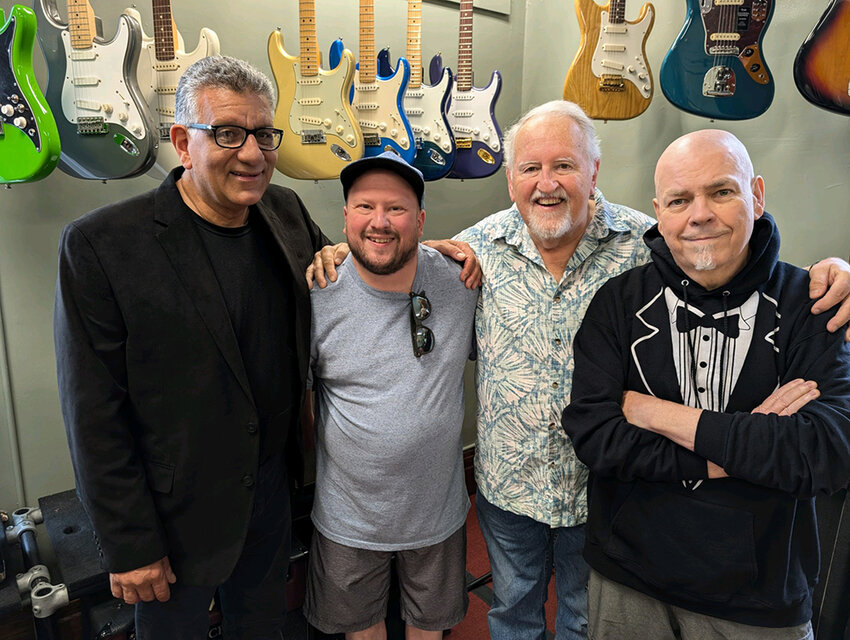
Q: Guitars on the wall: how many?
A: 10